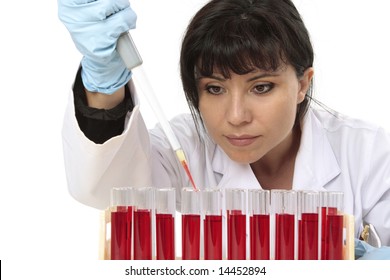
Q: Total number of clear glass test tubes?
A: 10